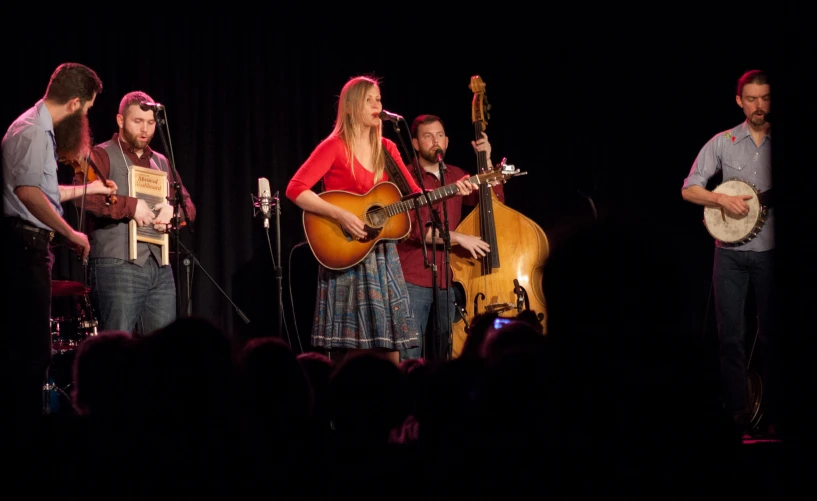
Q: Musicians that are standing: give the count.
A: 5